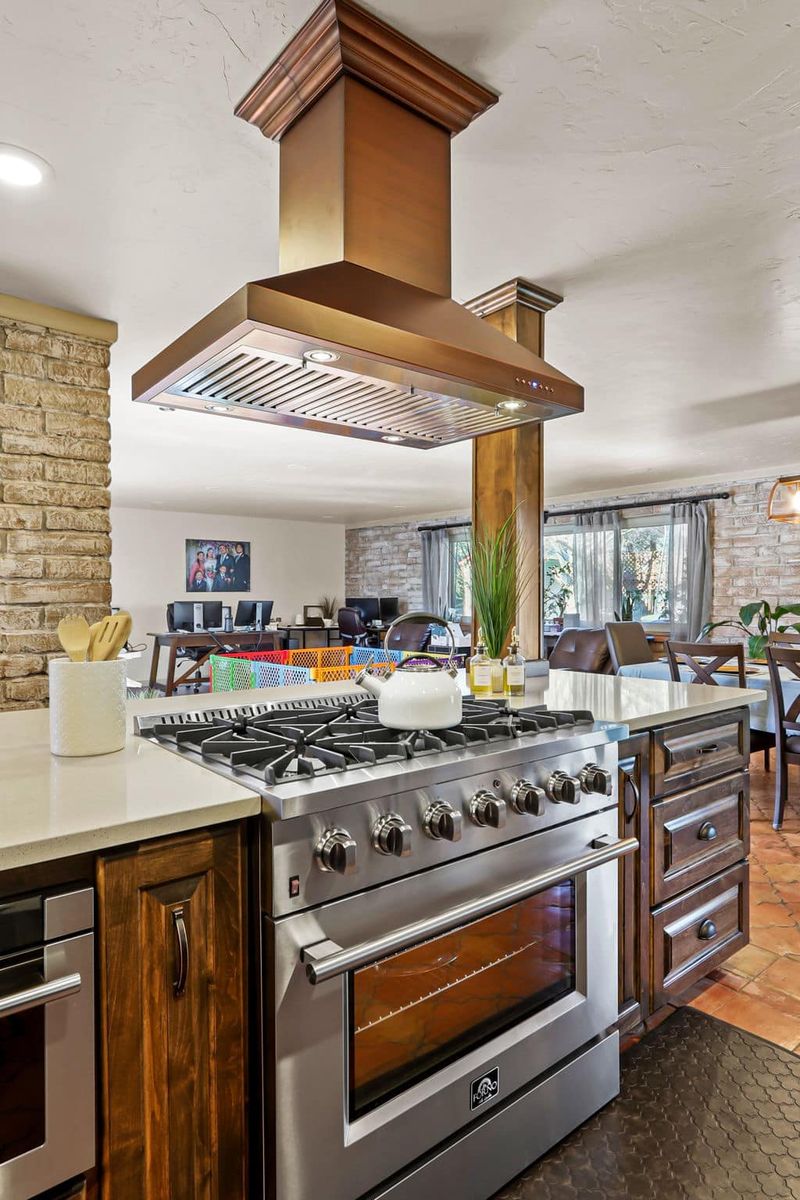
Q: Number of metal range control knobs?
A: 7